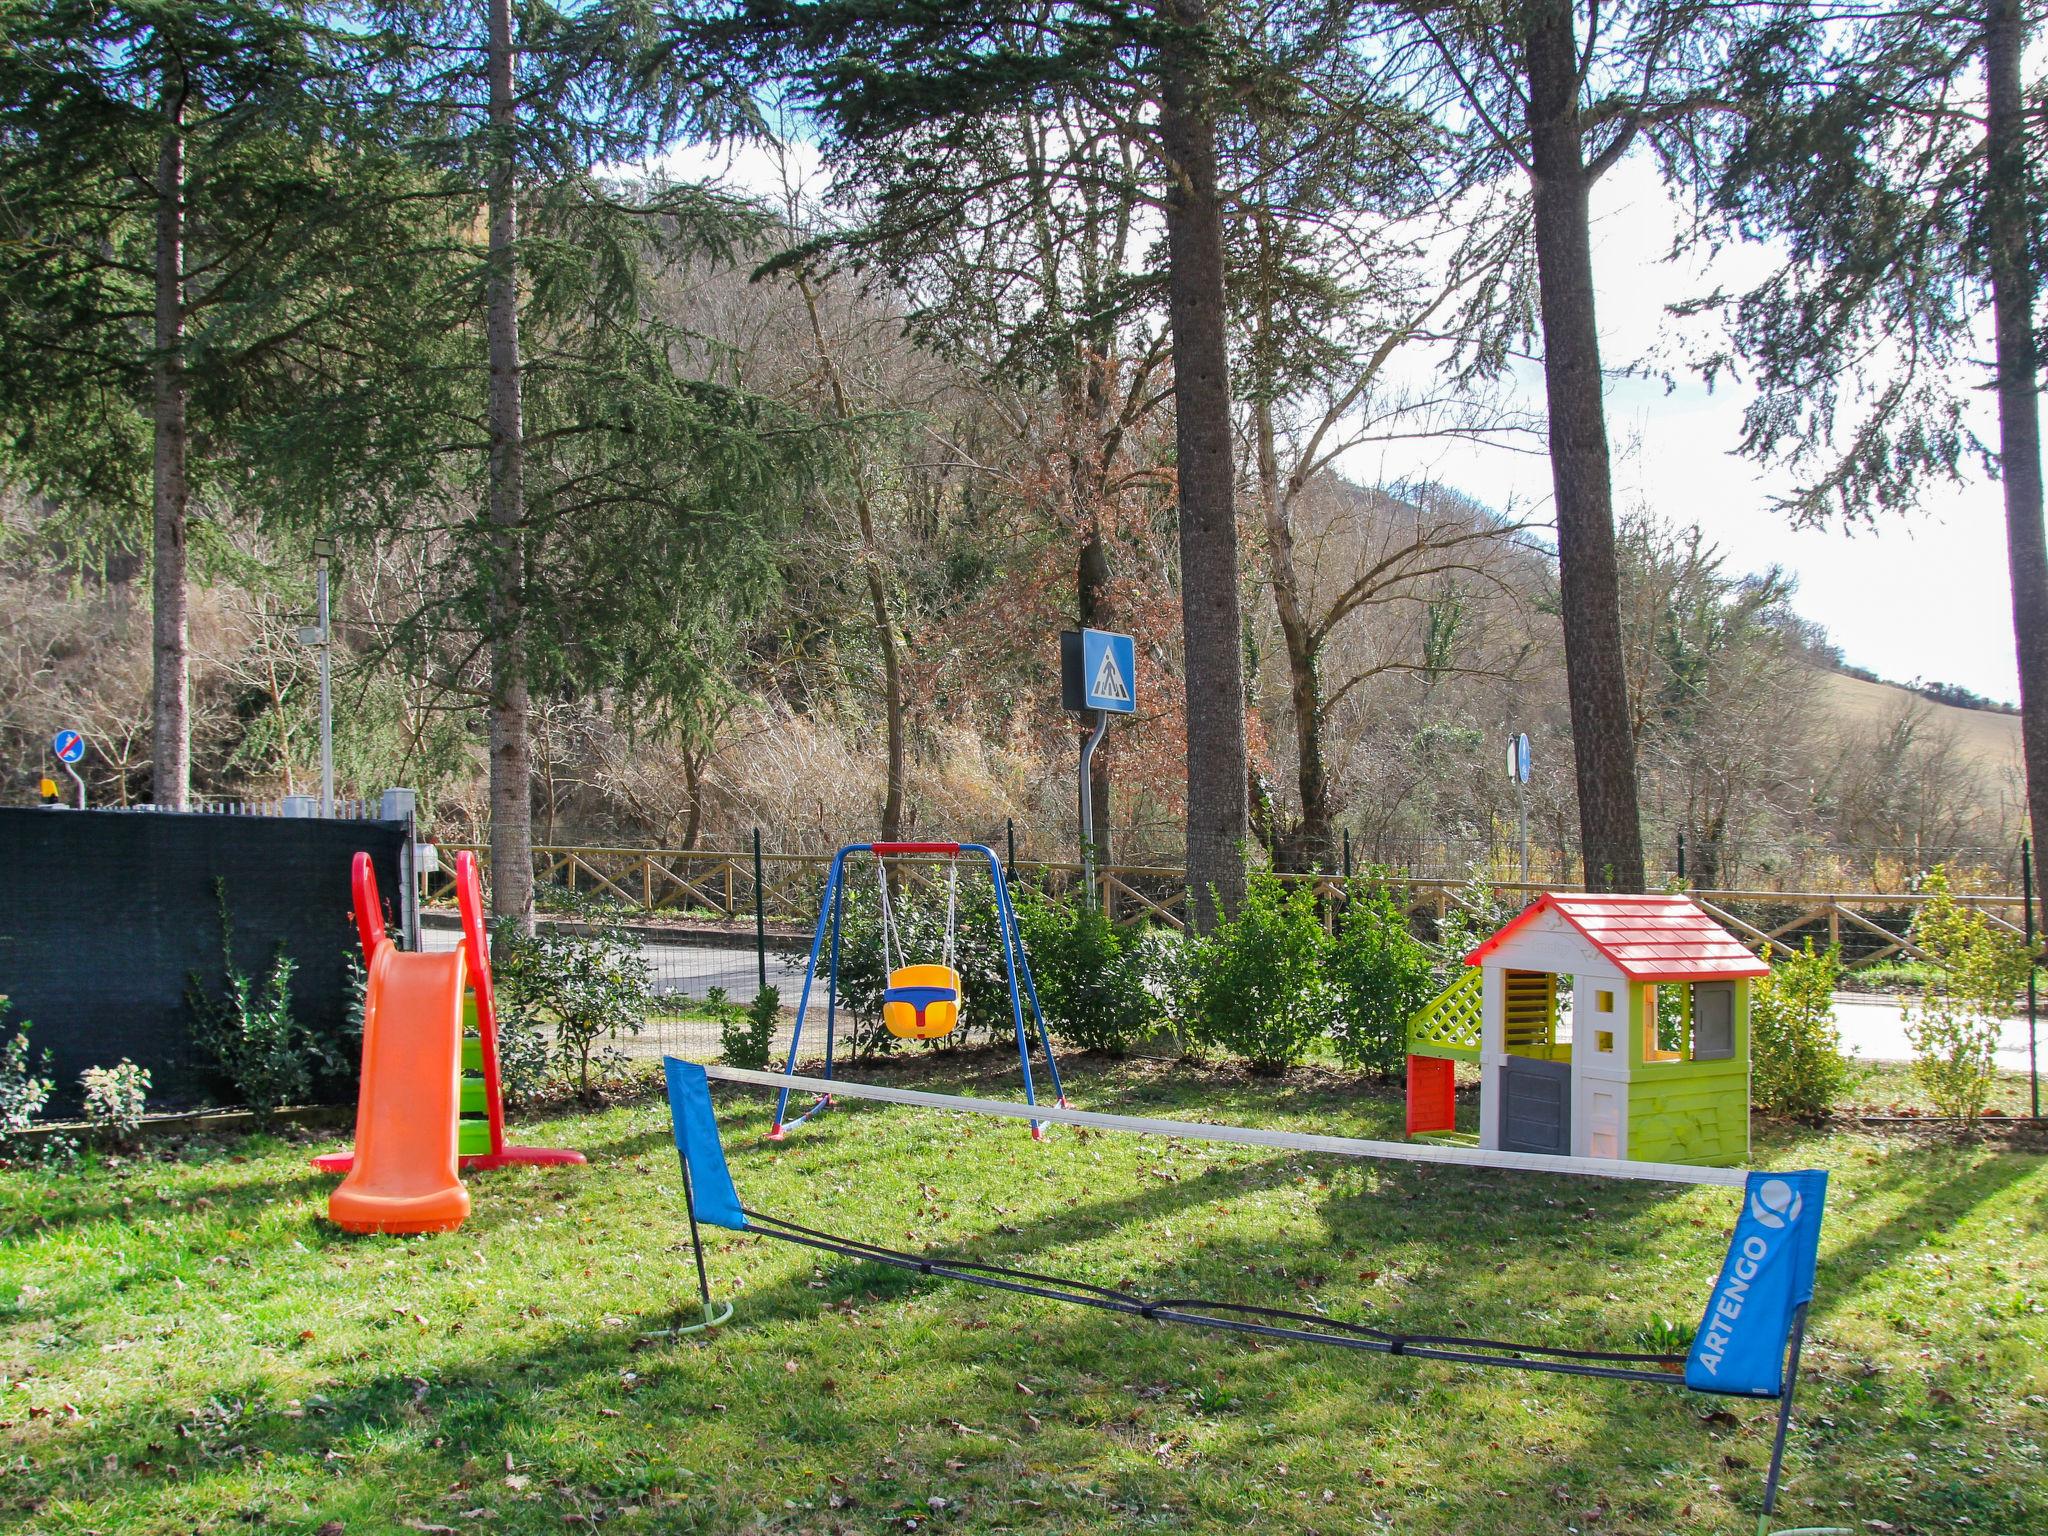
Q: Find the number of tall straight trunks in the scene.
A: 5